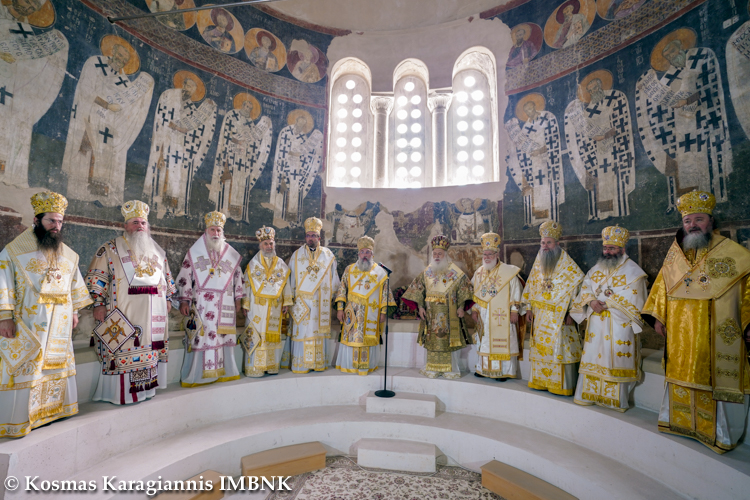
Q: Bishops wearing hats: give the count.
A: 11